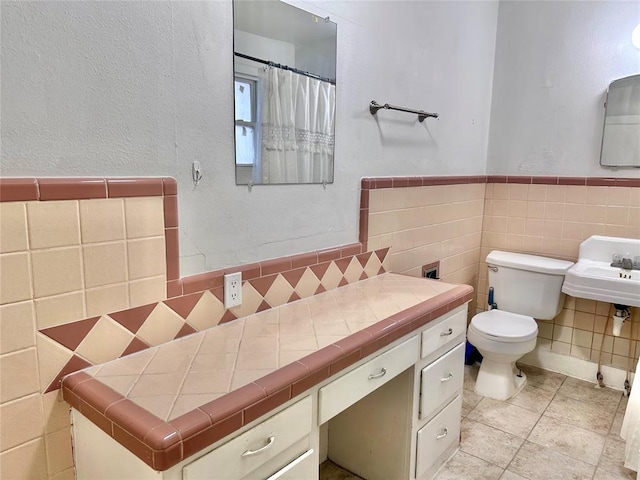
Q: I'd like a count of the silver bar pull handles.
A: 5